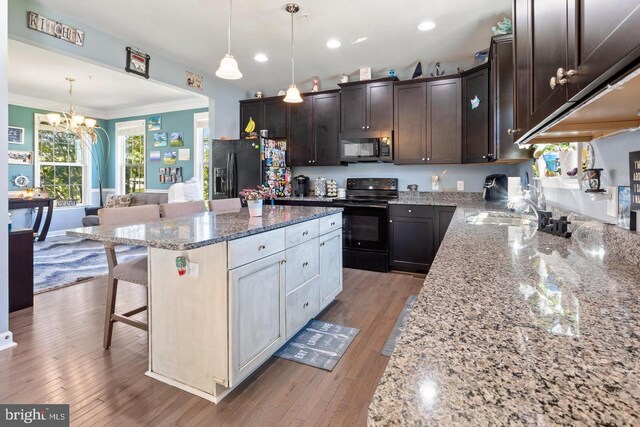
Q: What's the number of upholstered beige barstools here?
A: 3